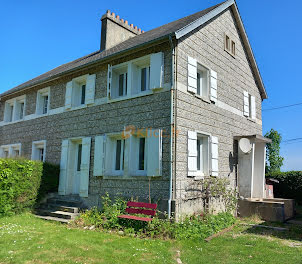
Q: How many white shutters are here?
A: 14